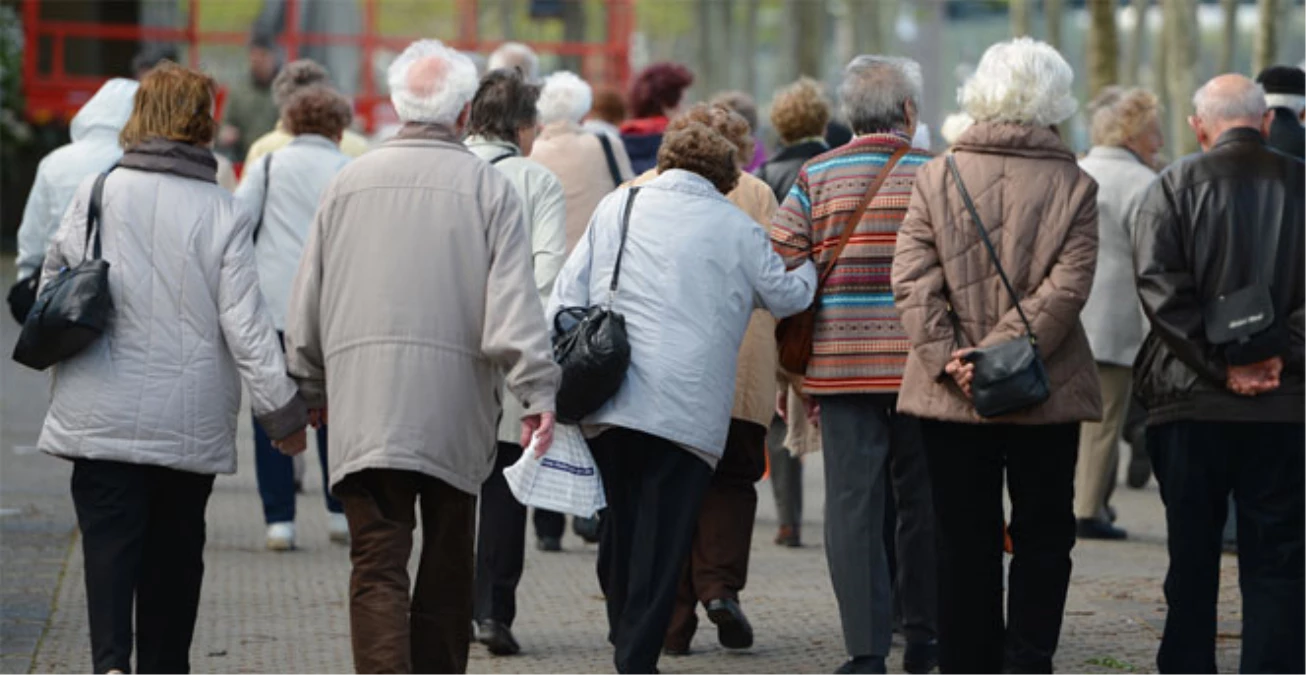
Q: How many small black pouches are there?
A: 2